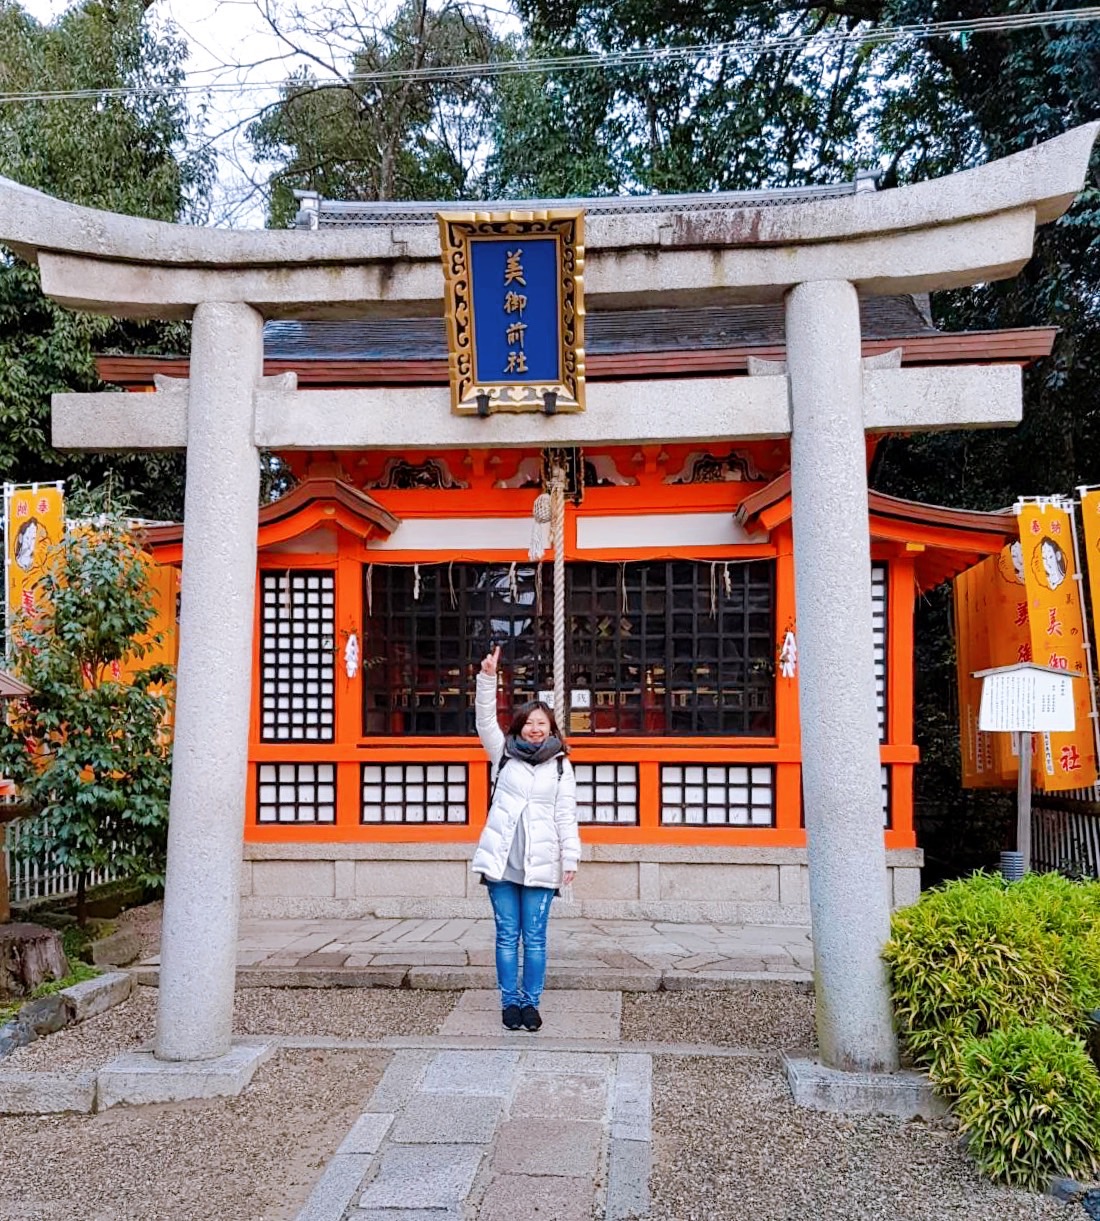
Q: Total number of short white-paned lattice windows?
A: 5